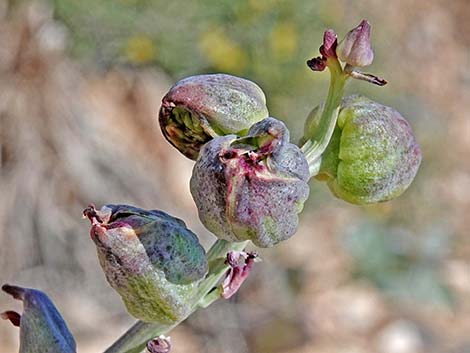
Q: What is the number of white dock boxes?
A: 0